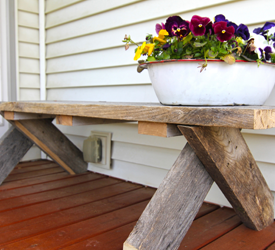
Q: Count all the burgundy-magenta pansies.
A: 2